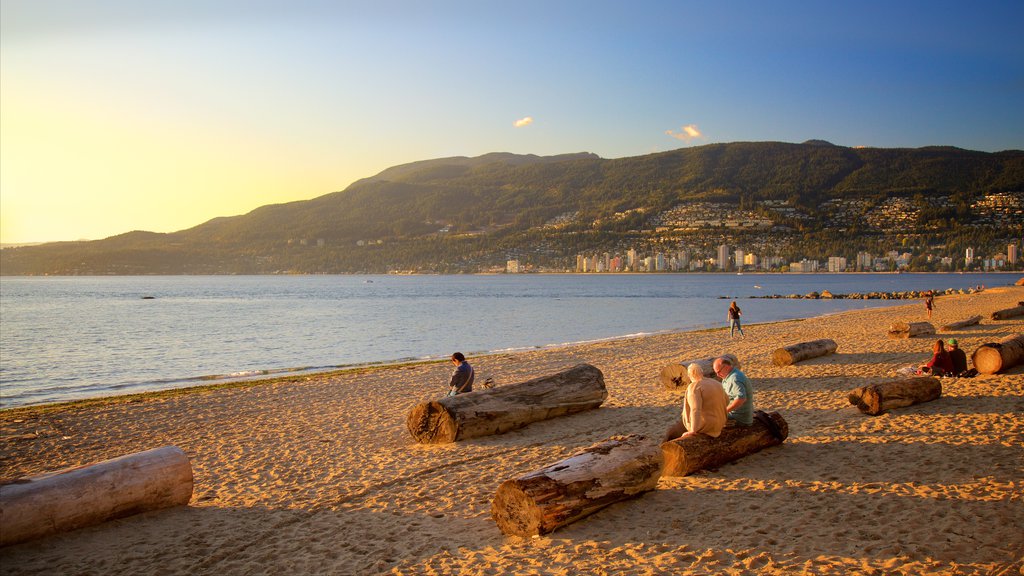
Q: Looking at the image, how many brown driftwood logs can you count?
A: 11